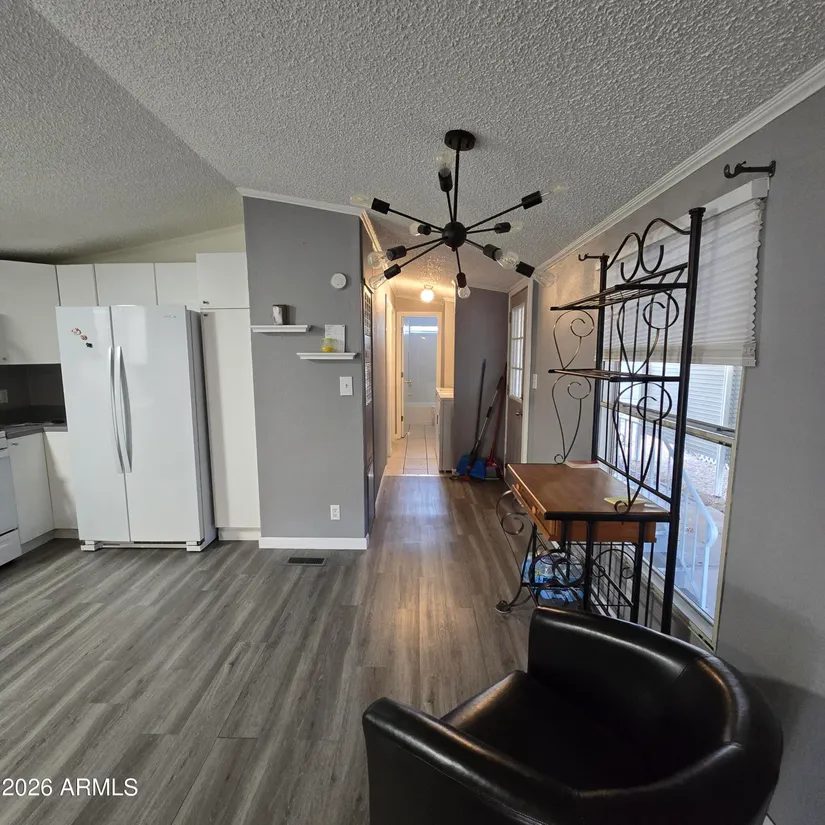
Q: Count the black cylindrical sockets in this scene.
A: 10